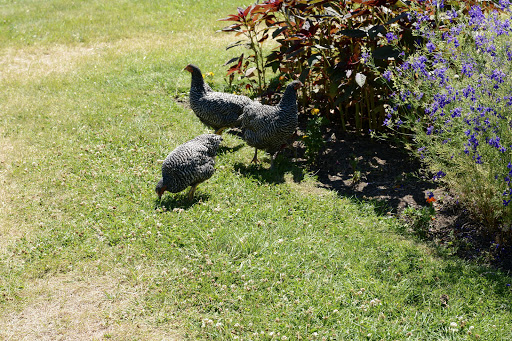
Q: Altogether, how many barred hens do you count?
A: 3